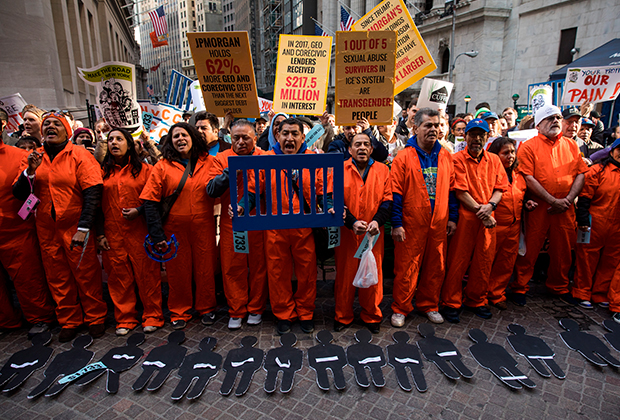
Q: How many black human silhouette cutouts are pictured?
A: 15